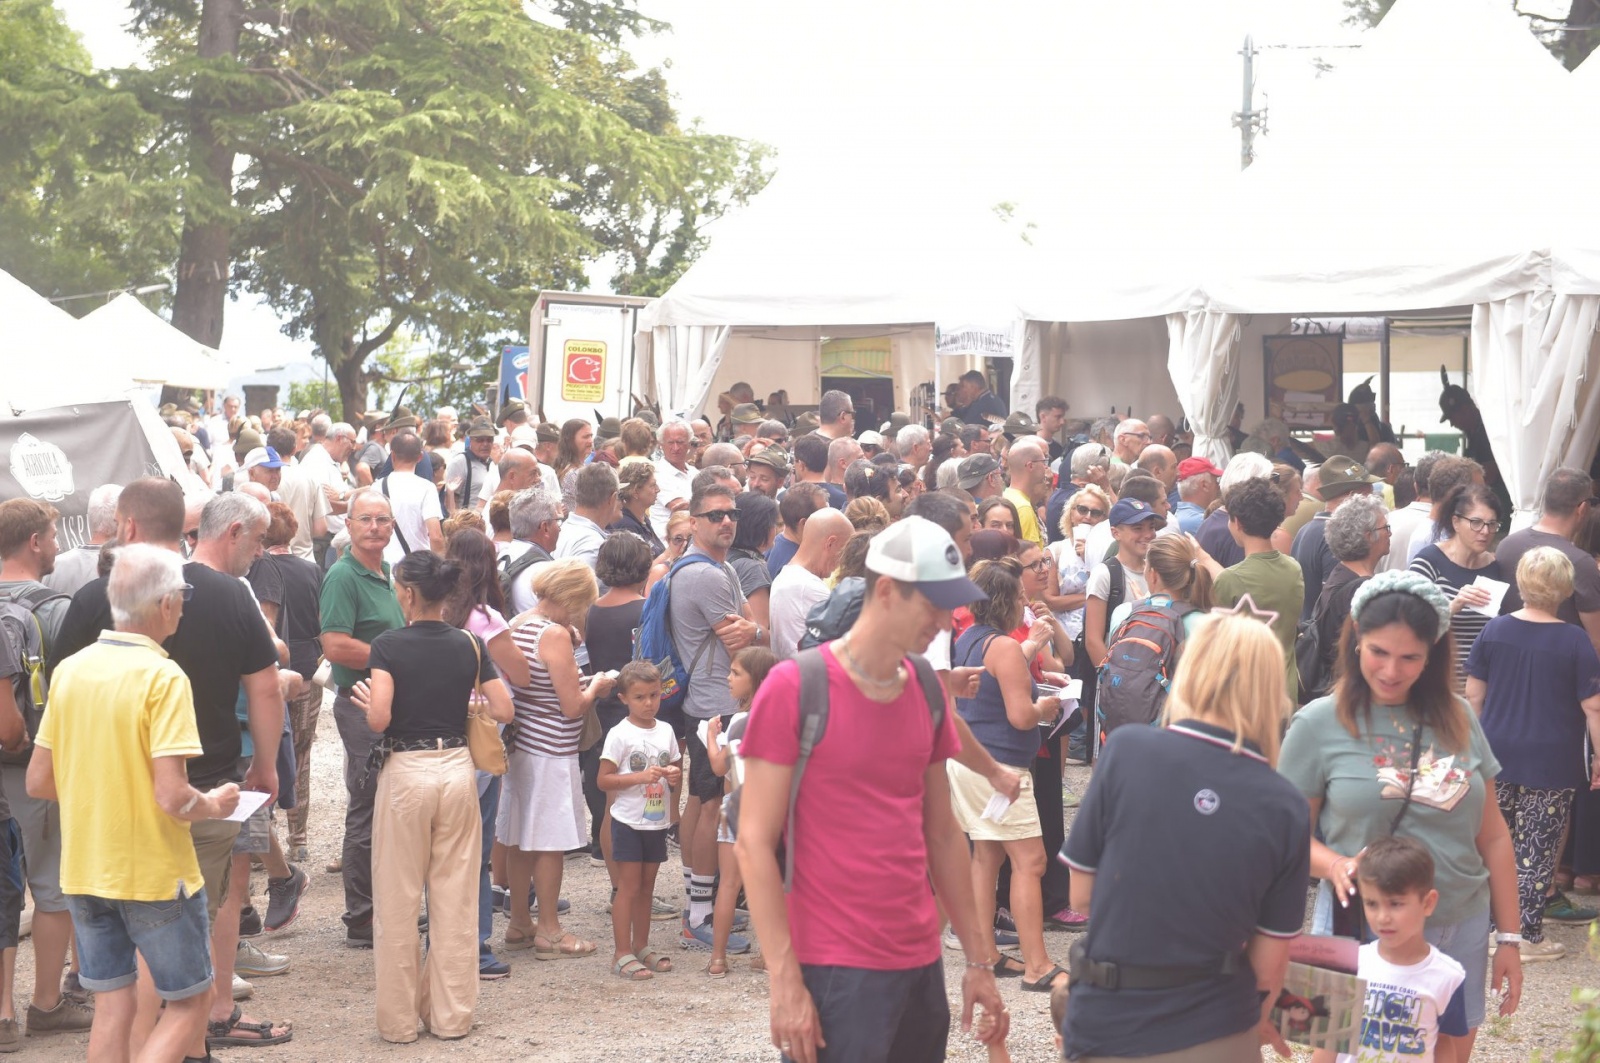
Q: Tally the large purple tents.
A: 0